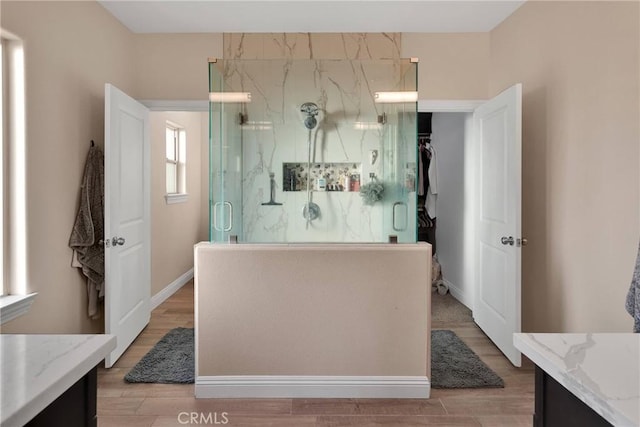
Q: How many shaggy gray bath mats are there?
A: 2